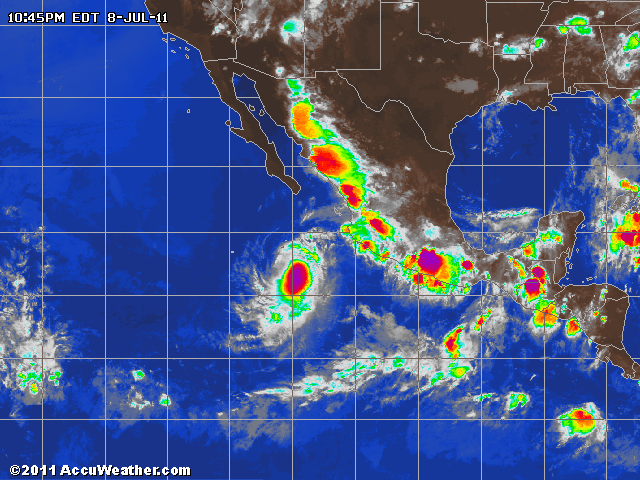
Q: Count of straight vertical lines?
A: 10